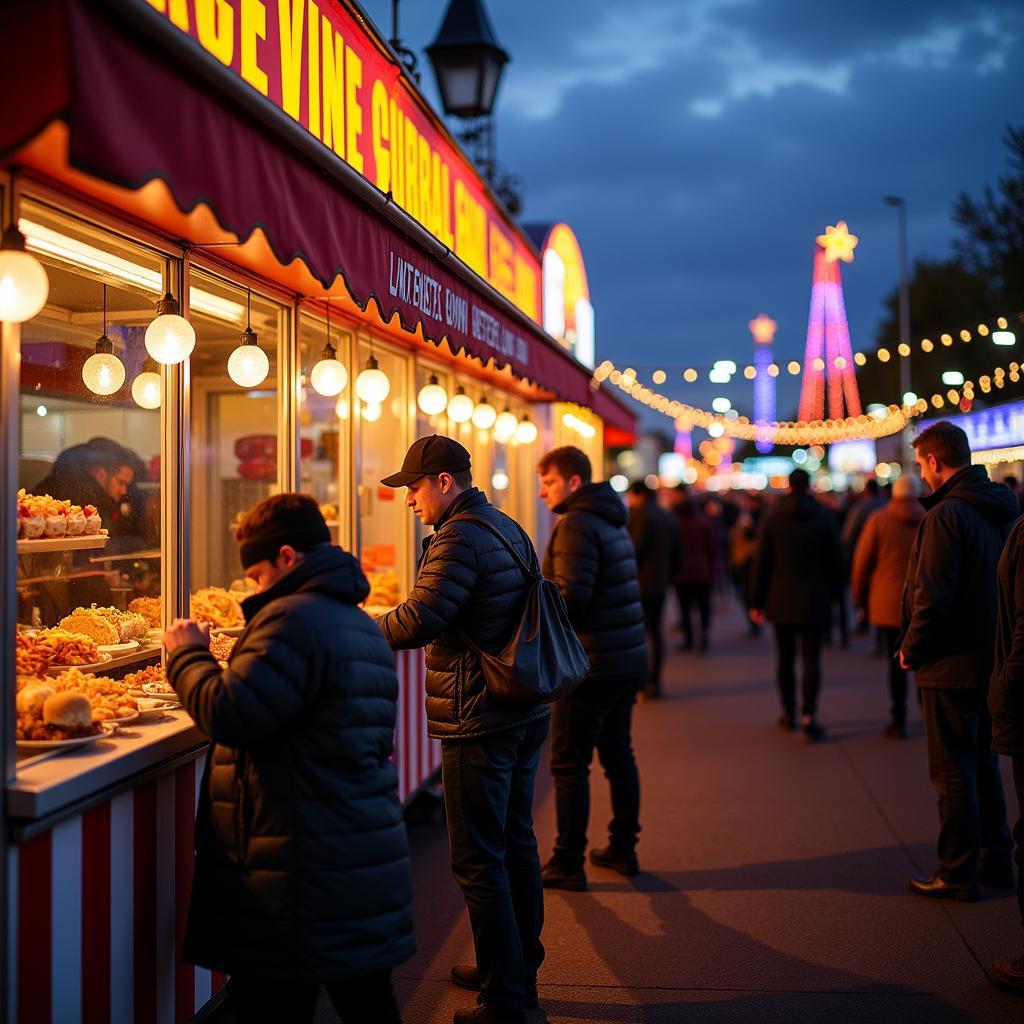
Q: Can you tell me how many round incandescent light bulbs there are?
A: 12